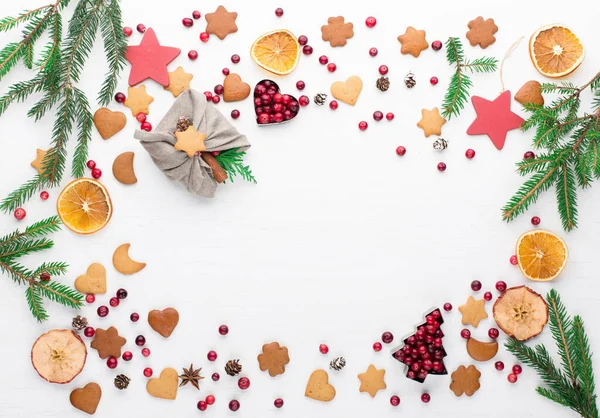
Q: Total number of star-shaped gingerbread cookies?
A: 10